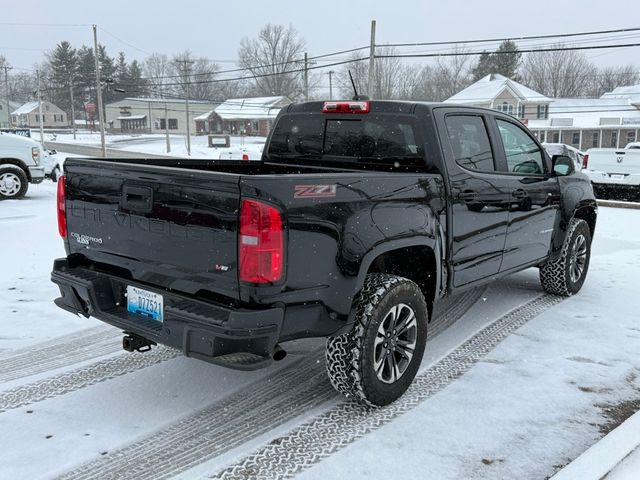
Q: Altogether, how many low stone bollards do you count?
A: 0